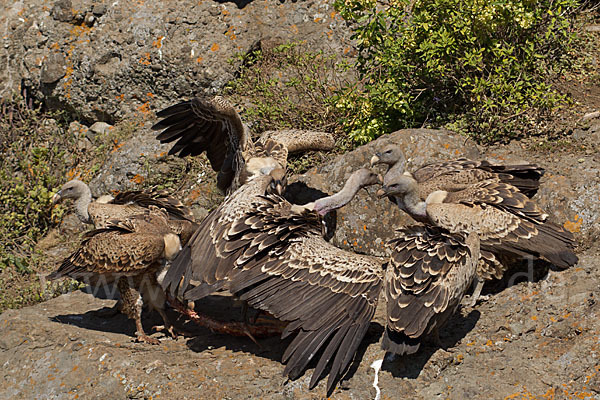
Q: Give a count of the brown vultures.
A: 7